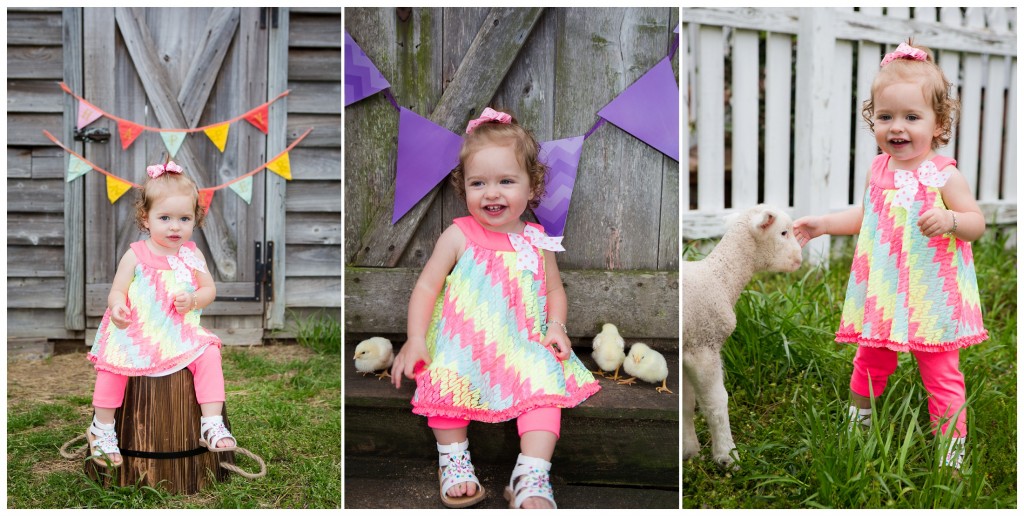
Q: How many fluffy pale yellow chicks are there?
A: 3